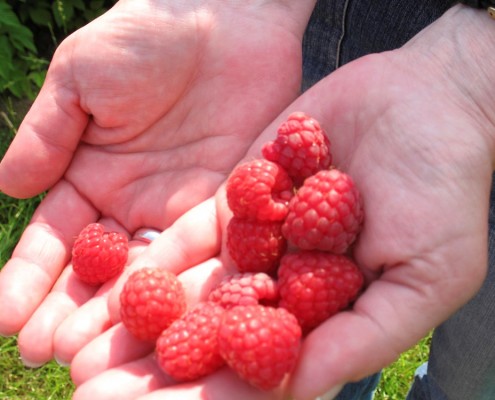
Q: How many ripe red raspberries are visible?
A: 10